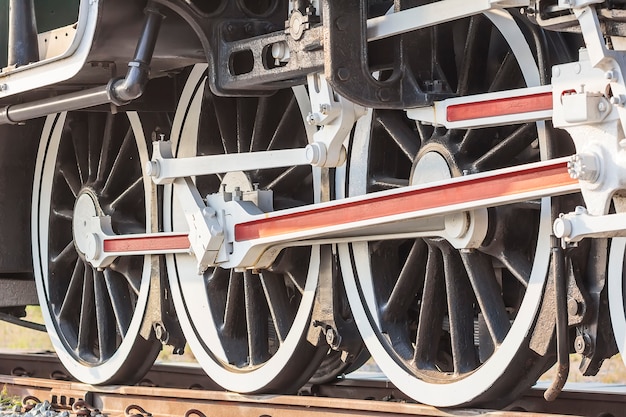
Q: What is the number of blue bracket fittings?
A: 0